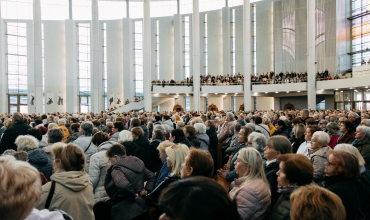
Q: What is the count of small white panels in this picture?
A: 5